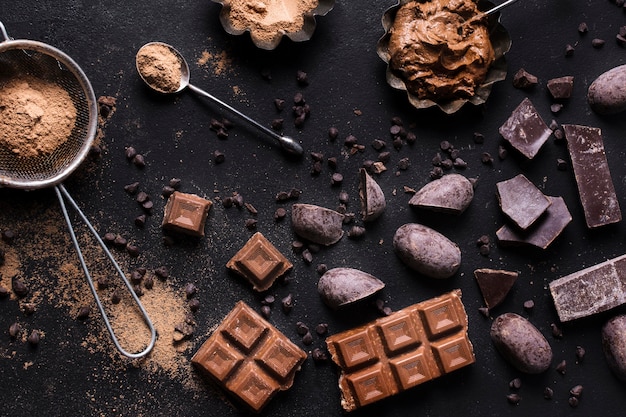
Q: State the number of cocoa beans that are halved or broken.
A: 4